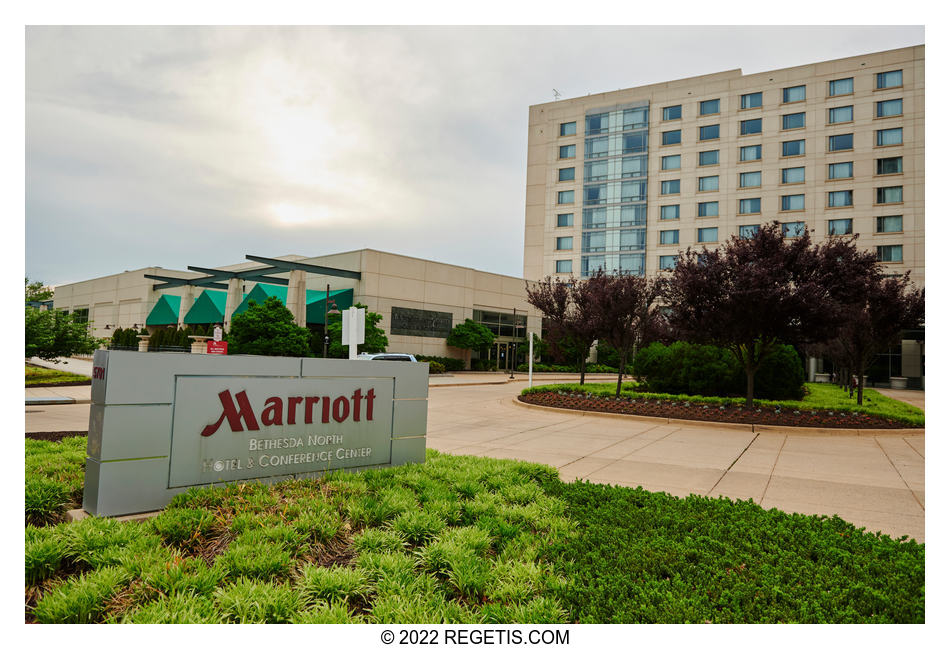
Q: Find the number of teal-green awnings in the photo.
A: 4